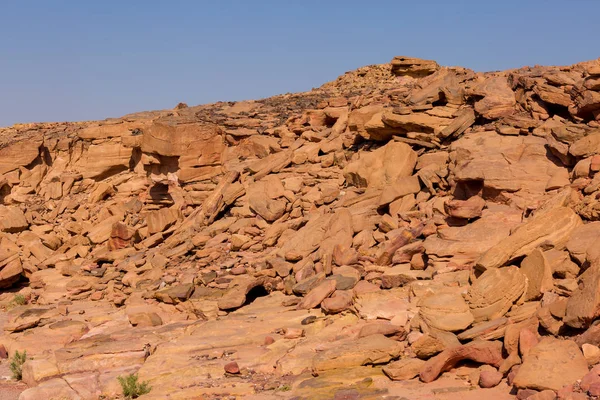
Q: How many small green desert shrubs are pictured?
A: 3